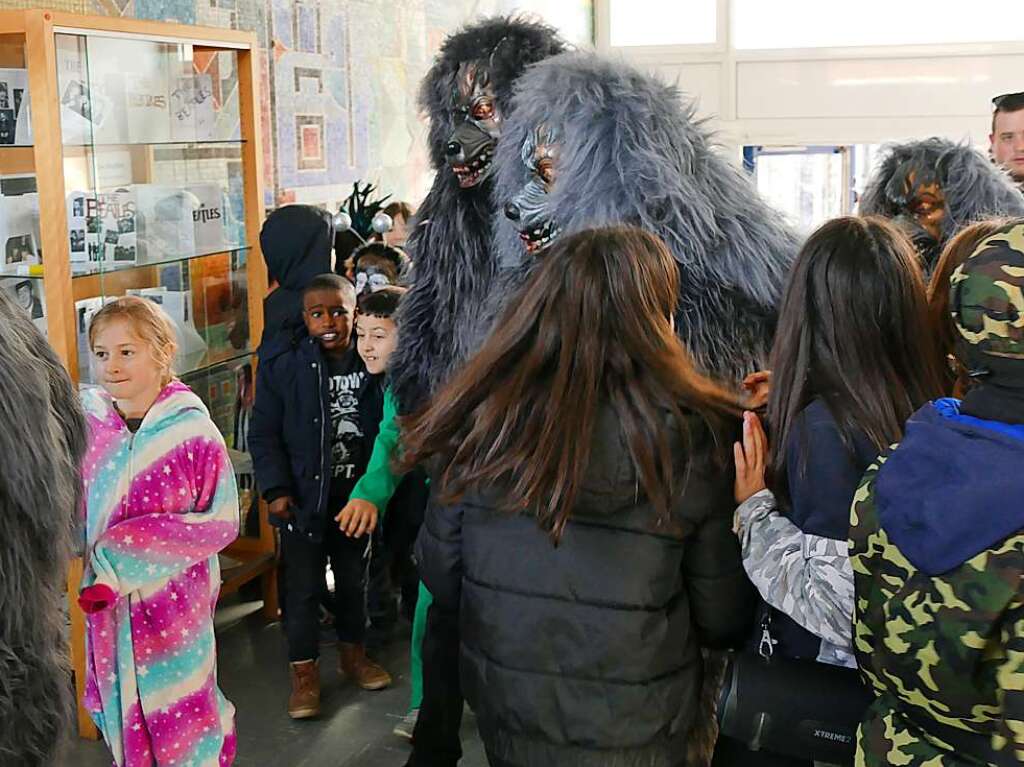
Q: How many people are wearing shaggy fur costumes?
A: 4